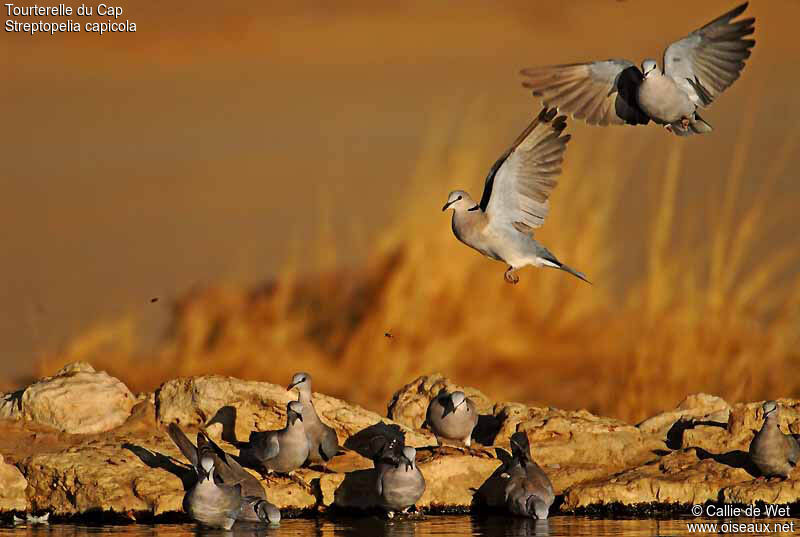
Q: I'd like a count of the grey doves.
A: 10